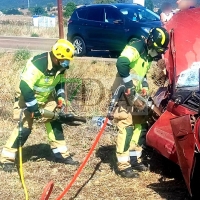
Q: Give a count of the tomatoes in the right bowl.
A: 0